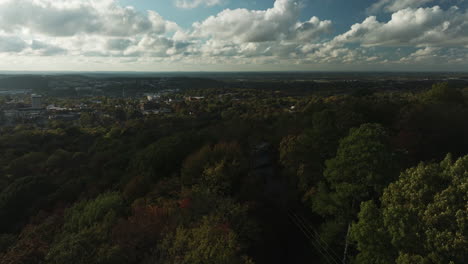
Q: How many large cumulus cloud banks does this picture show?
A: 3